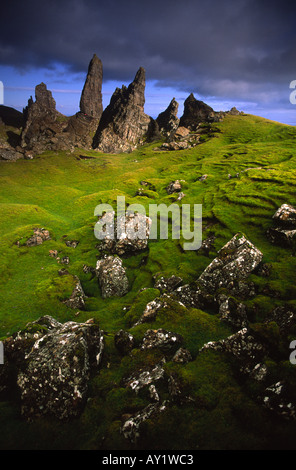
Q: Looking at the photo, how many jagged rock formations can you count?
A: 5